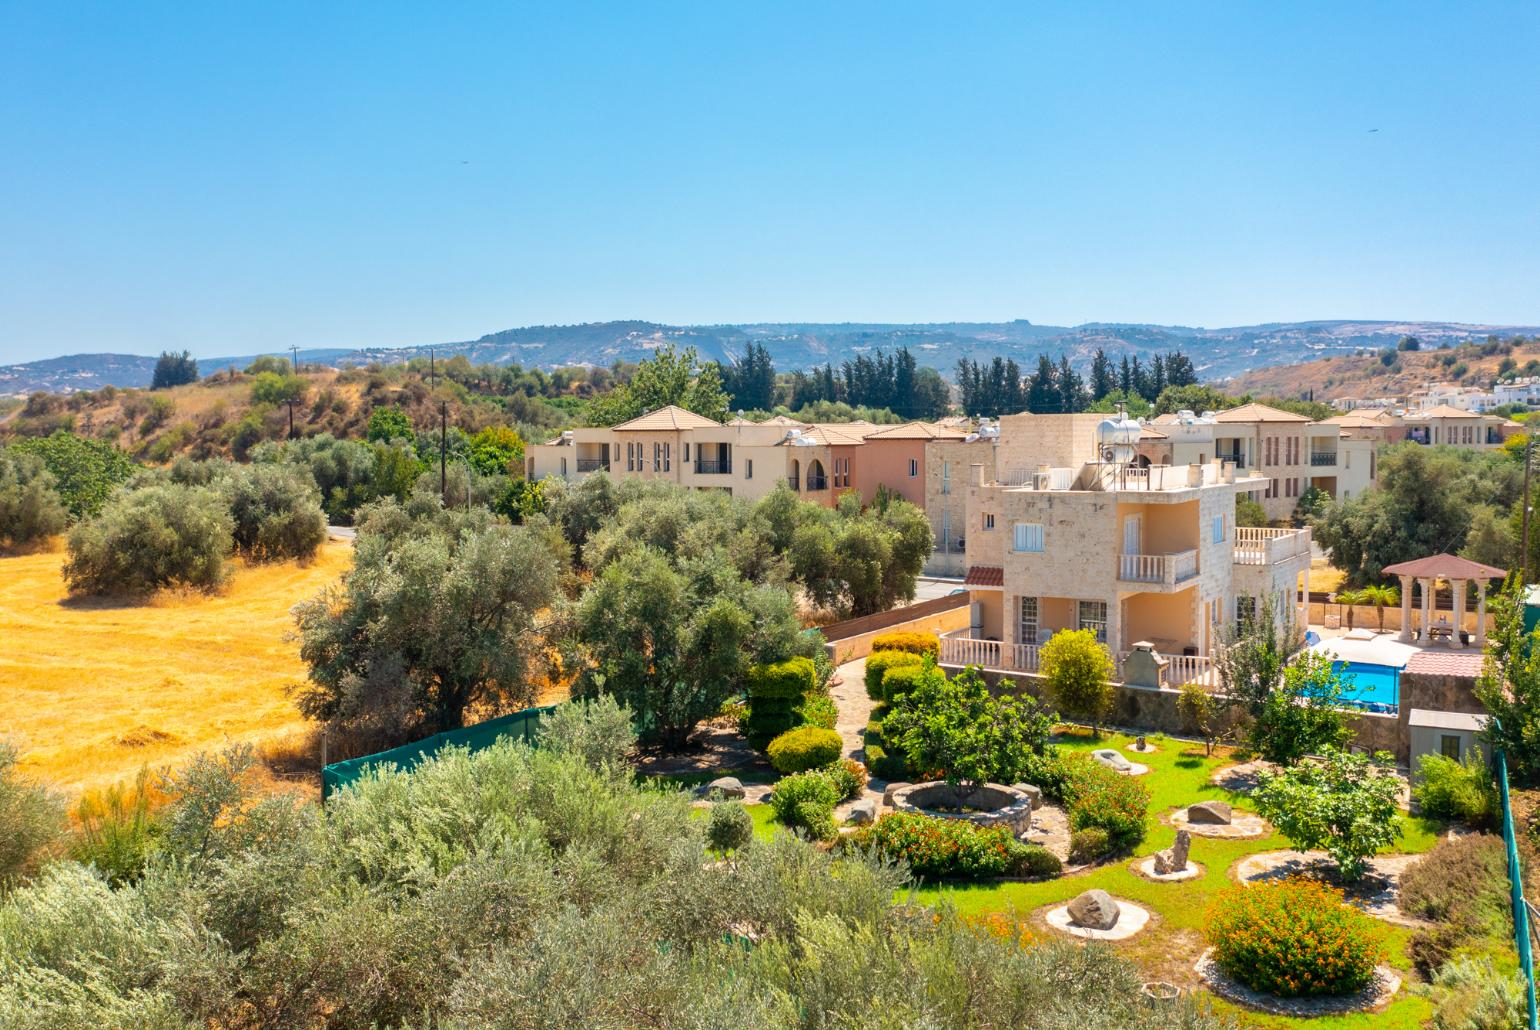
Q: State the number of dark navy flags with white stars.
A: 0